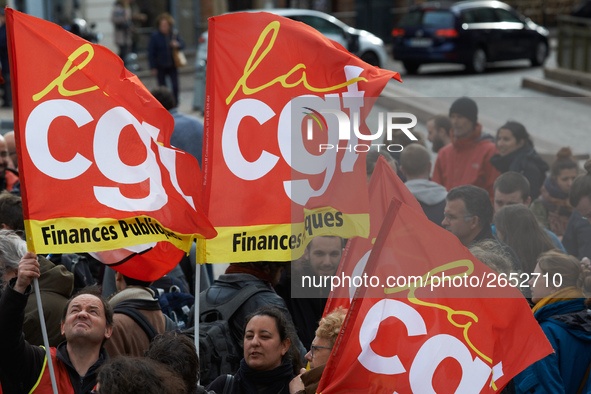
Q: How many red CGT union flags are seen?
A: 4